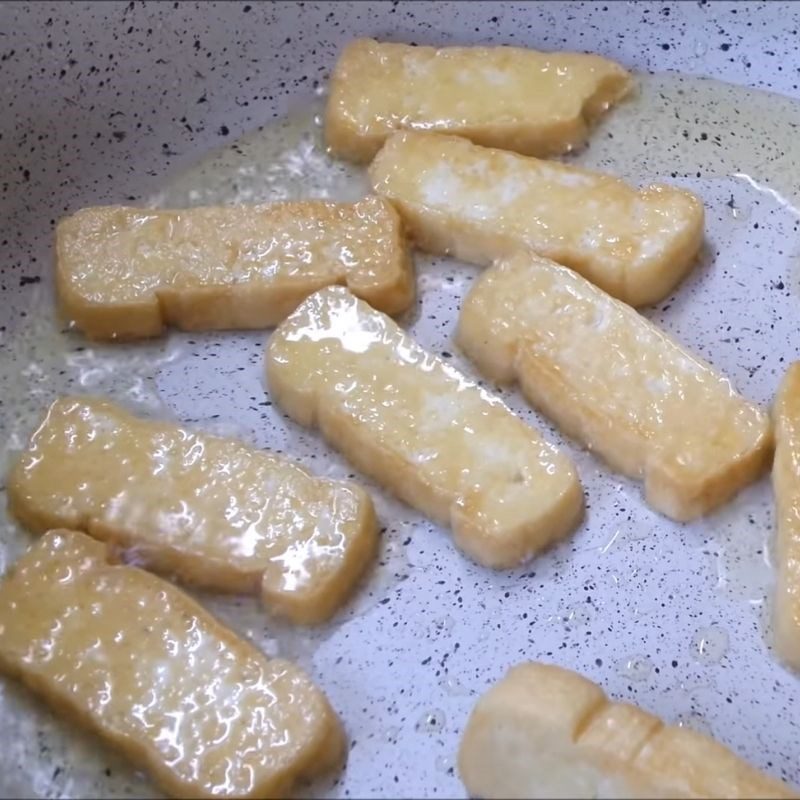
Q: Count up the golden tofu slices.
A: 9